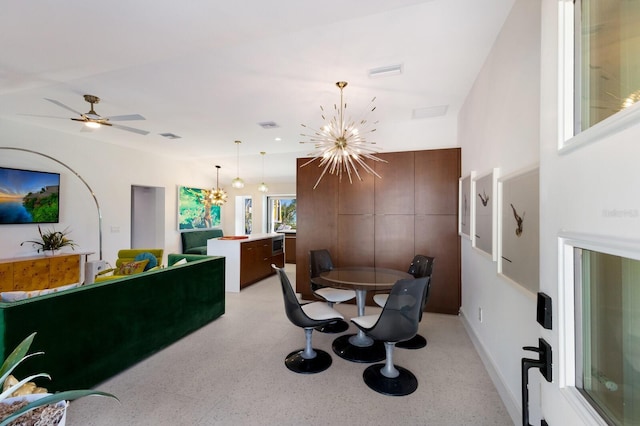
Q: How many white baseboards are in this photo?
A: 1